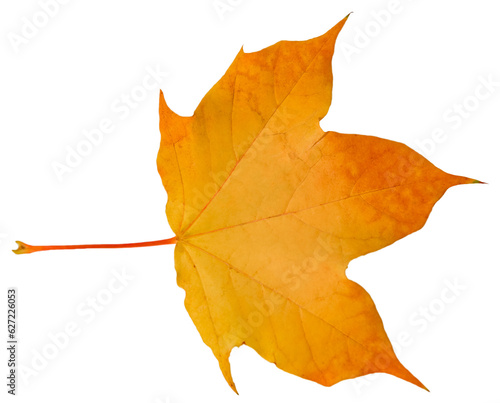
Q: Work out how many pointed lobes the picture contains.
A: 5